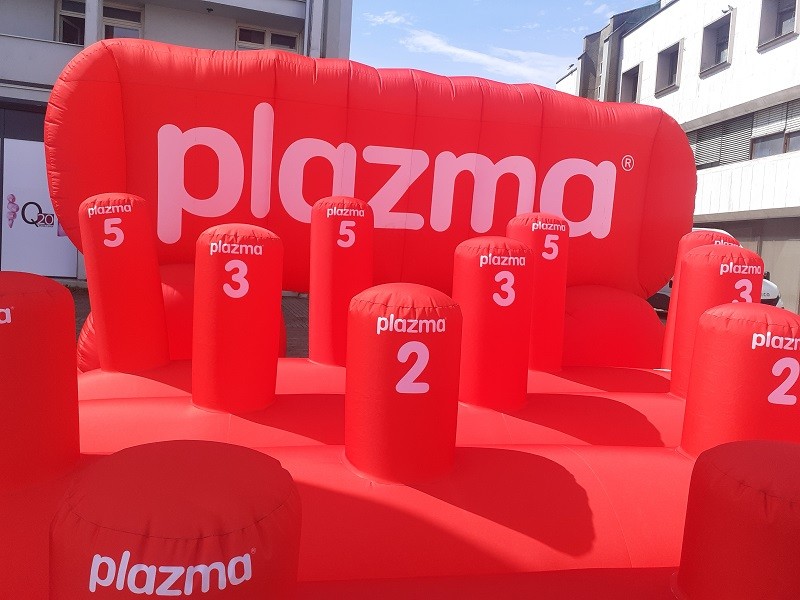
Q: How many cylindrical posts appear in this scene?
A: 12